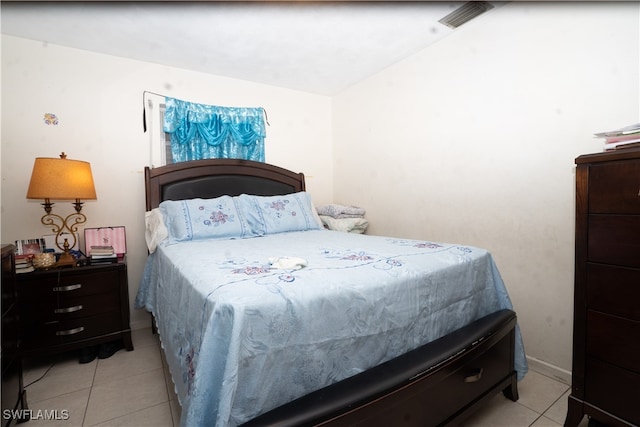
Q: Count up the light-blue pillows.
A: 2